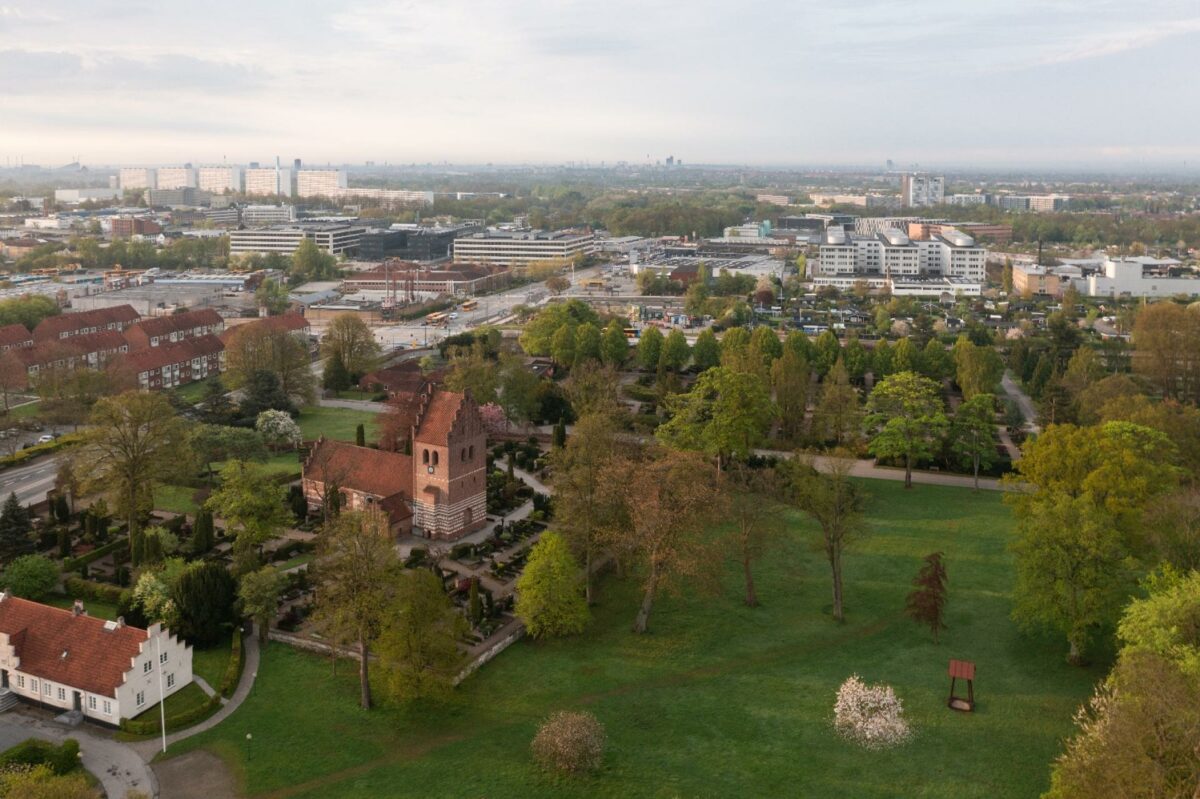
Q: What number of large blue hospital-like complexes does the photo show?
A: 0